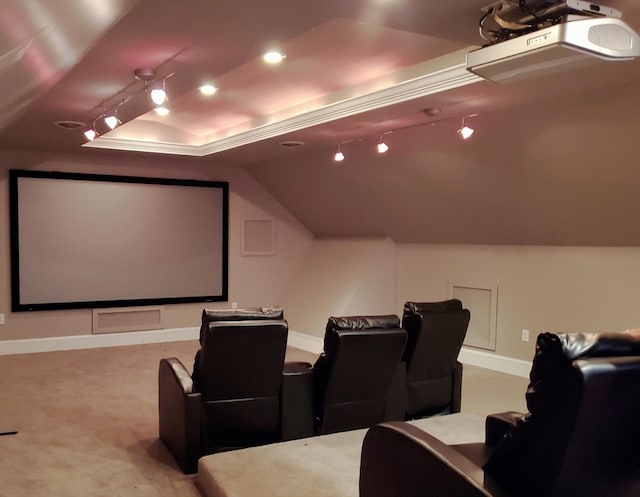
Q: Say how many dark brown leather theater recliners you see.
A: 4